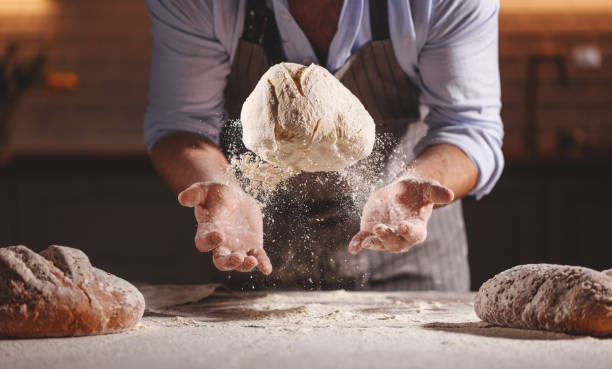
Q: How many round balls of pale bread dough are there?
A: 1